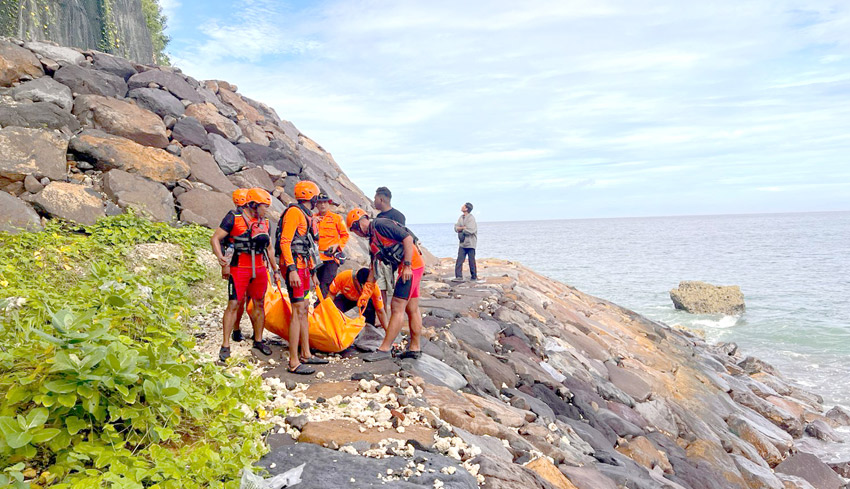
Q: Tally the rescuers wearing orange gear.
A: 6